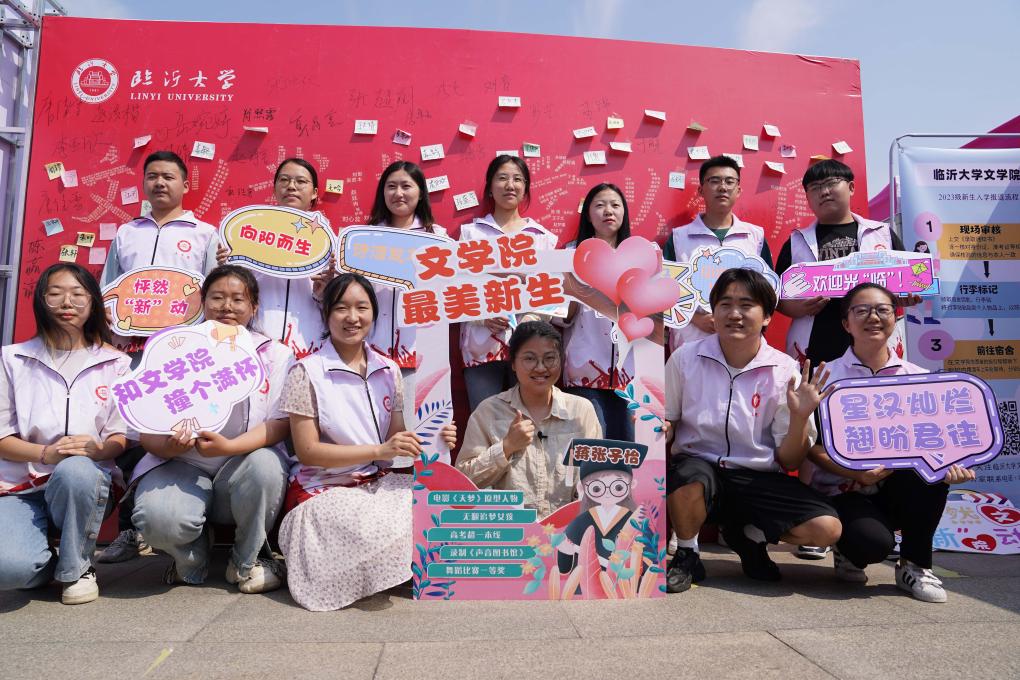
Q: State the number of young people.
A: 13